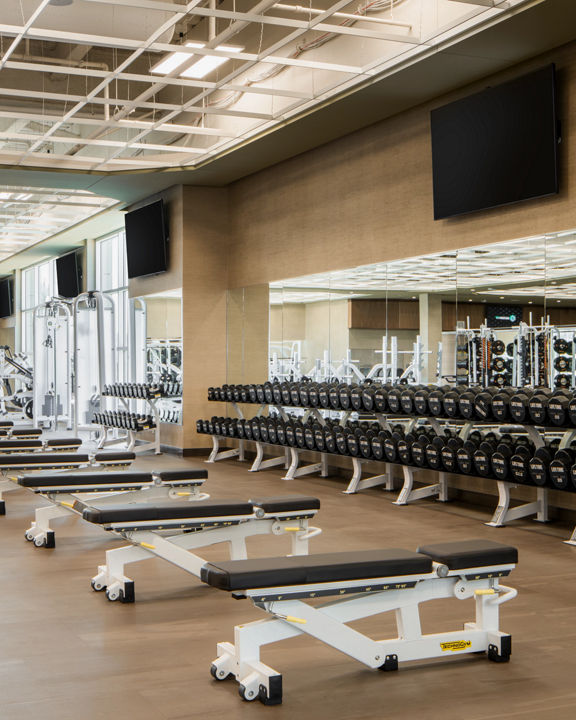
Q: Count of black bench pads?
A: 13